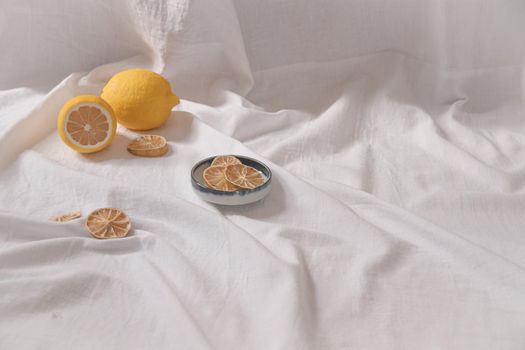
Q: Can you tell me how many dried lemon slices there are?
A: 6